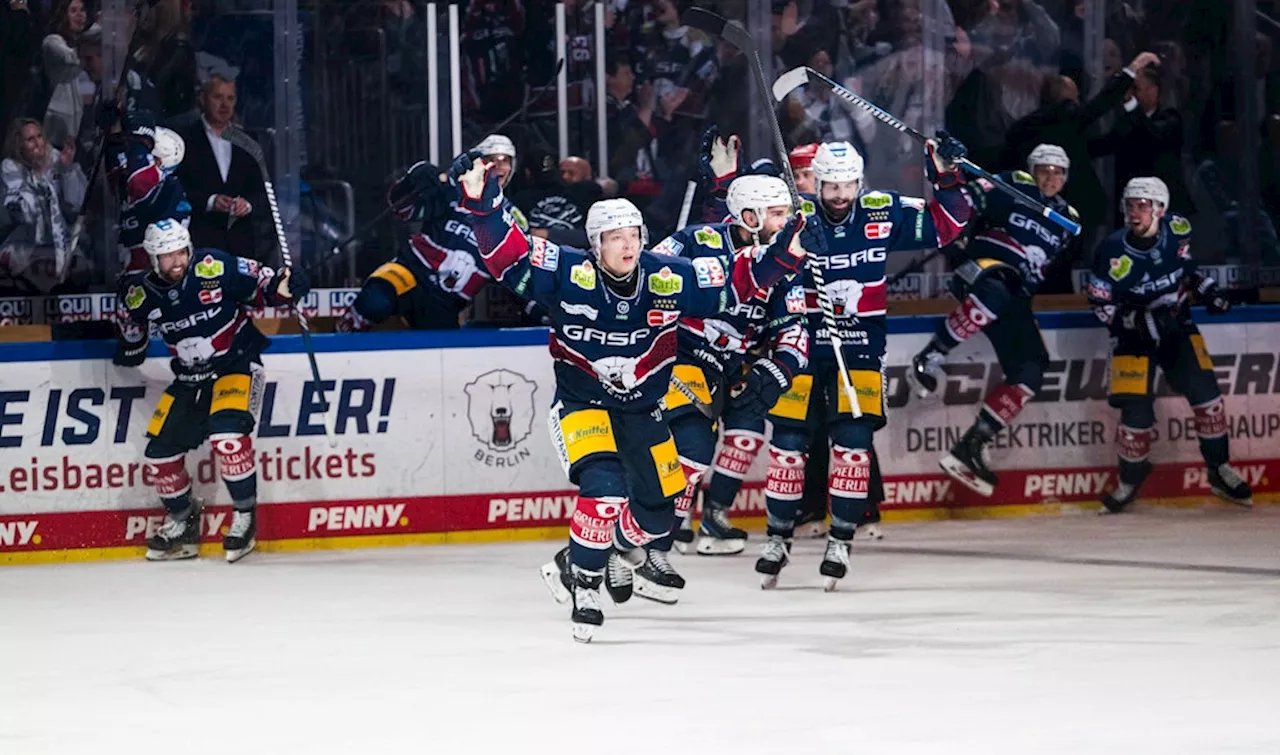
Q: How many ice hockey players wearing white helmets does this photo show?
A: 8